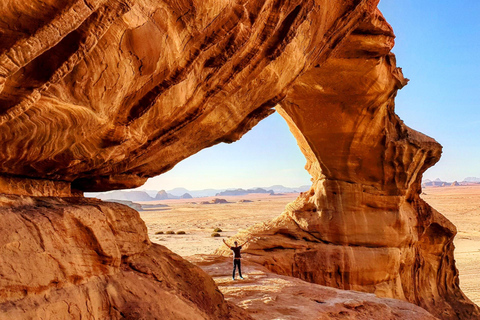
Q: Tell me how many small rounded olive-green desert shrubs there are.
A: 5